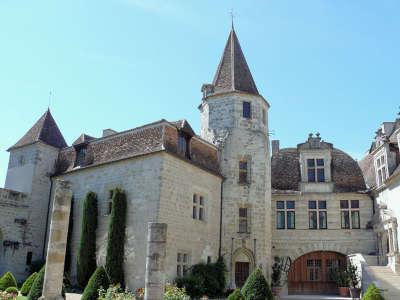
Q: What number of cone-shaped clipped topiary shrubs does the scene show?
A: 7